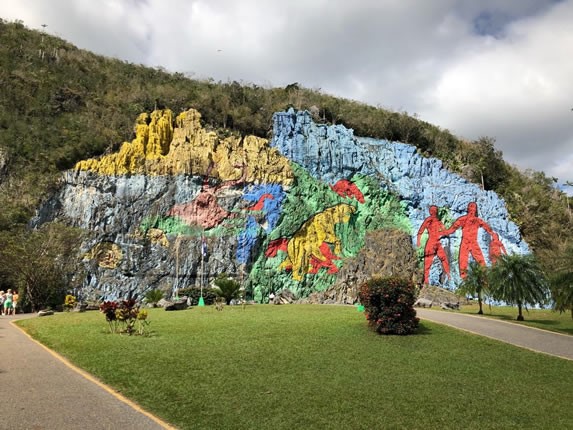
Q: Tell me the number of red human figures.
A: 3